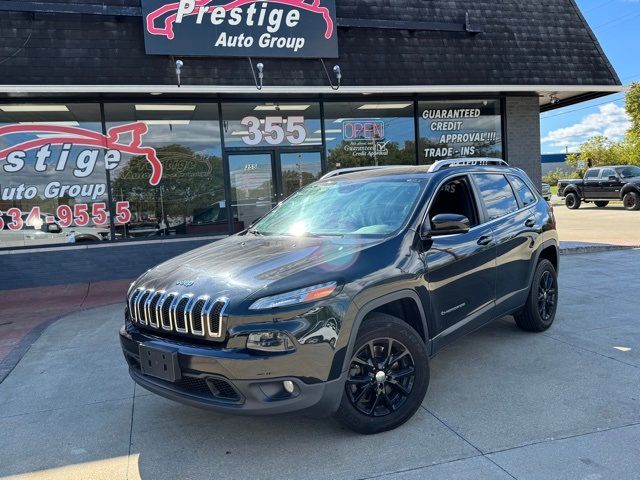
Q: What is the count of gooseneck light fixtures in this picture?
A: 3